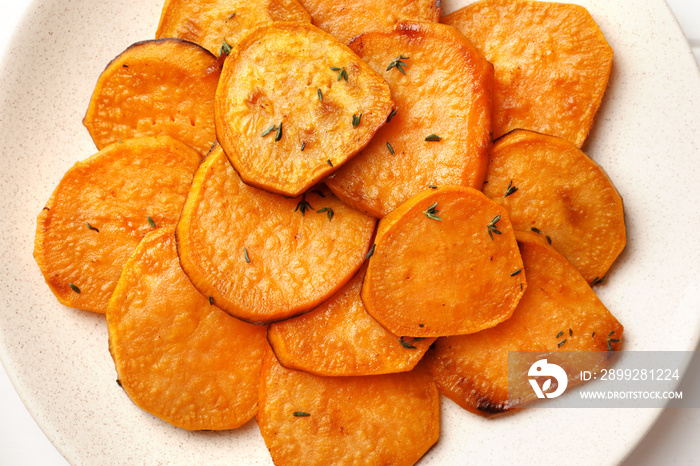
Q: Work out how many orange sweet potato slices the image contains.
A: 14